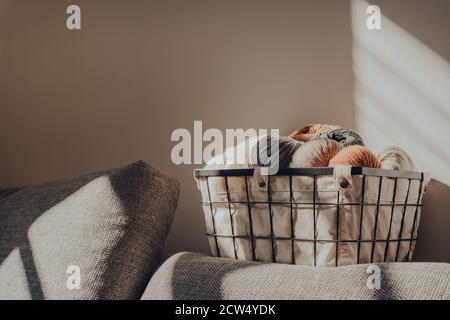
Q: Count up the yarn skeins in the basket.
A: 7